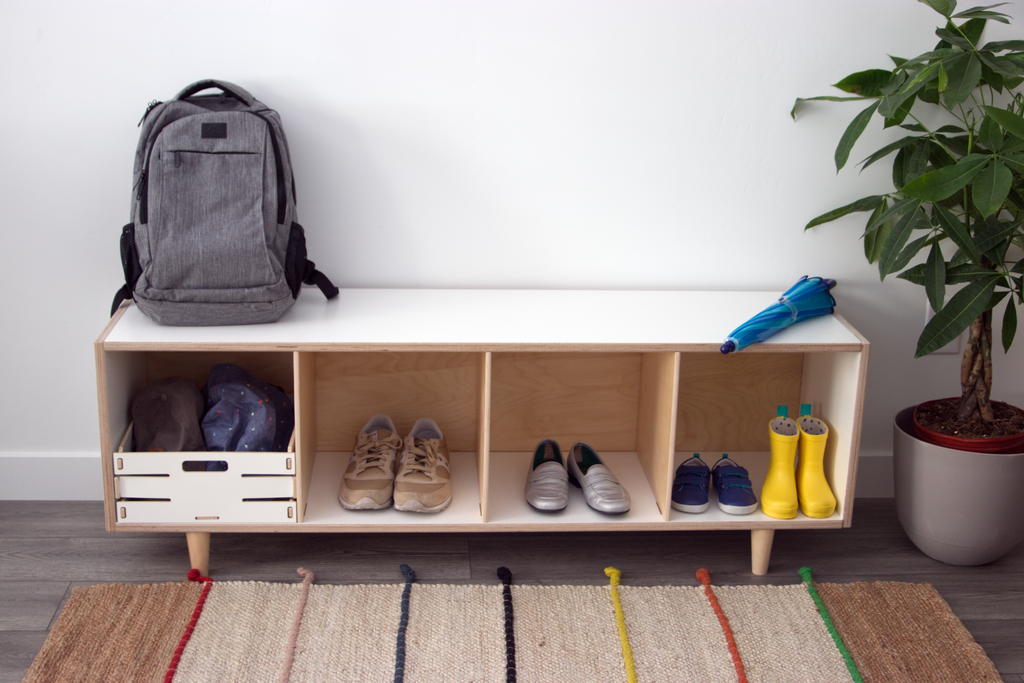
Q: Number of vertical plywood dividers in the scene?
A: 3